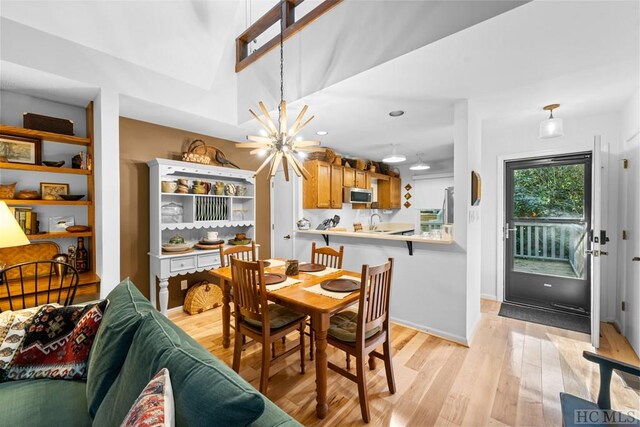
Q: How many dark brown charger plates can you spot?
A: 4